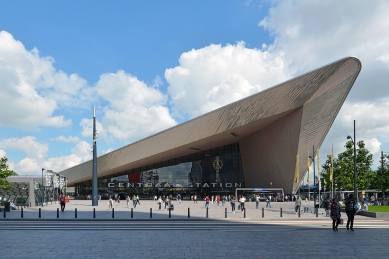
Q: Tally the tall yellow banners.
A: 4